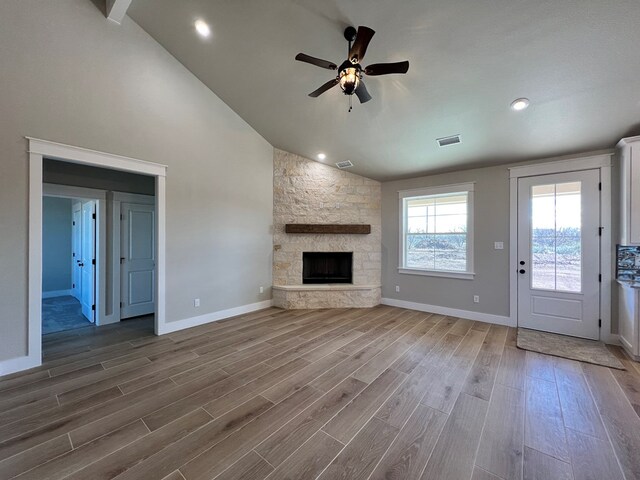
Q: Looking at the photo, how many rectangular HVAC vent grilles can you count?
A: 2